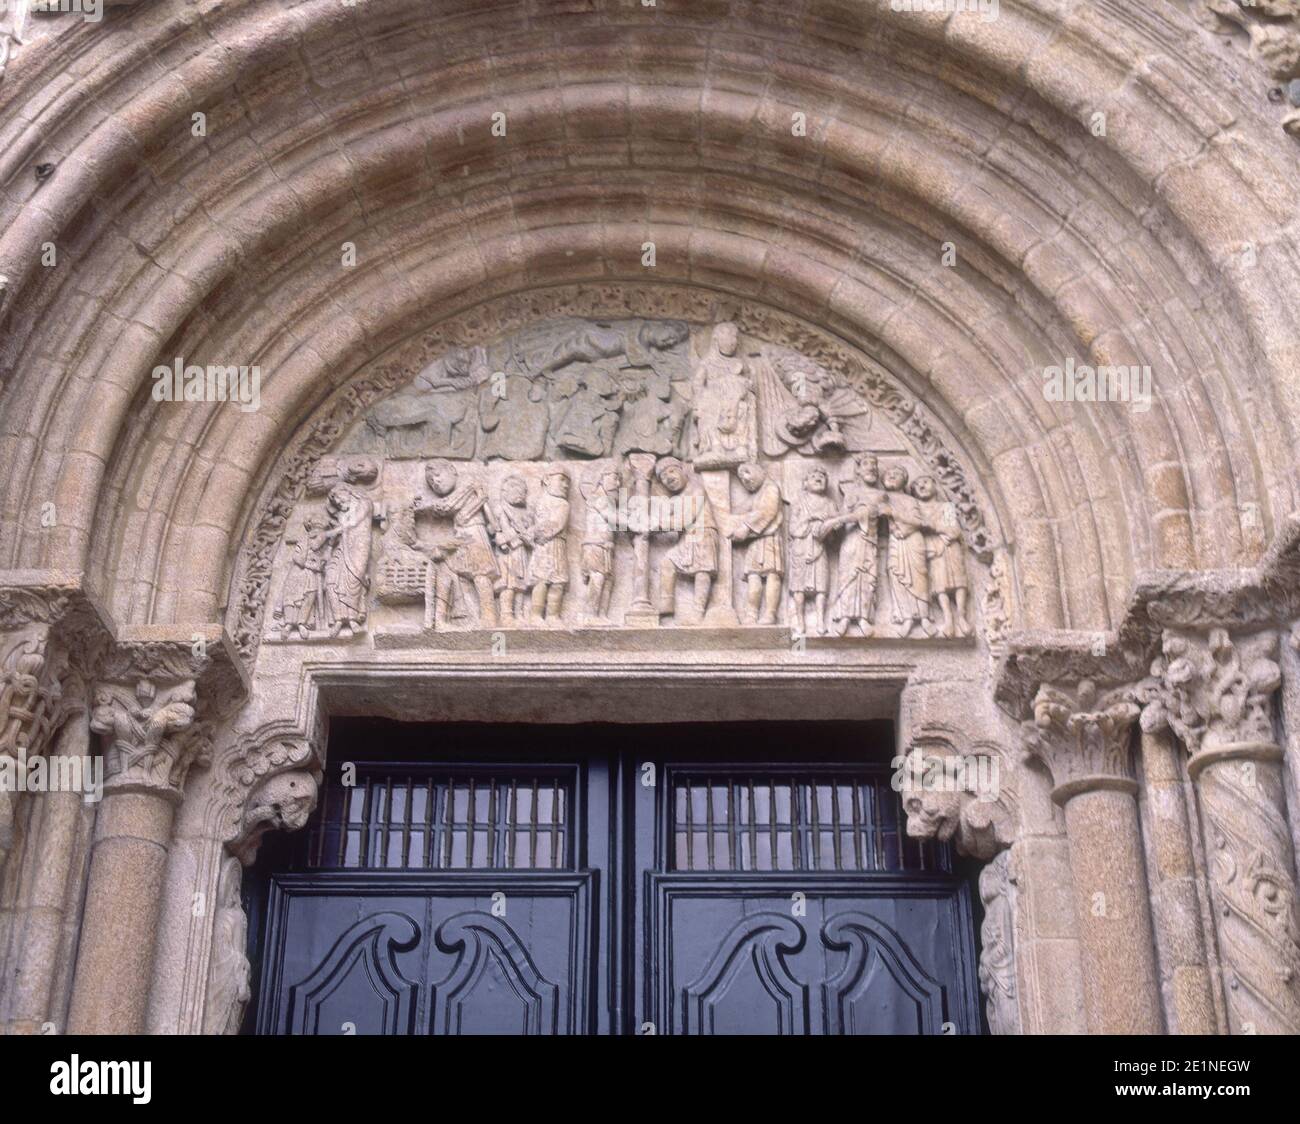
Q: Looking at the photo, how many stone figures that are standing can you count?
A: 12